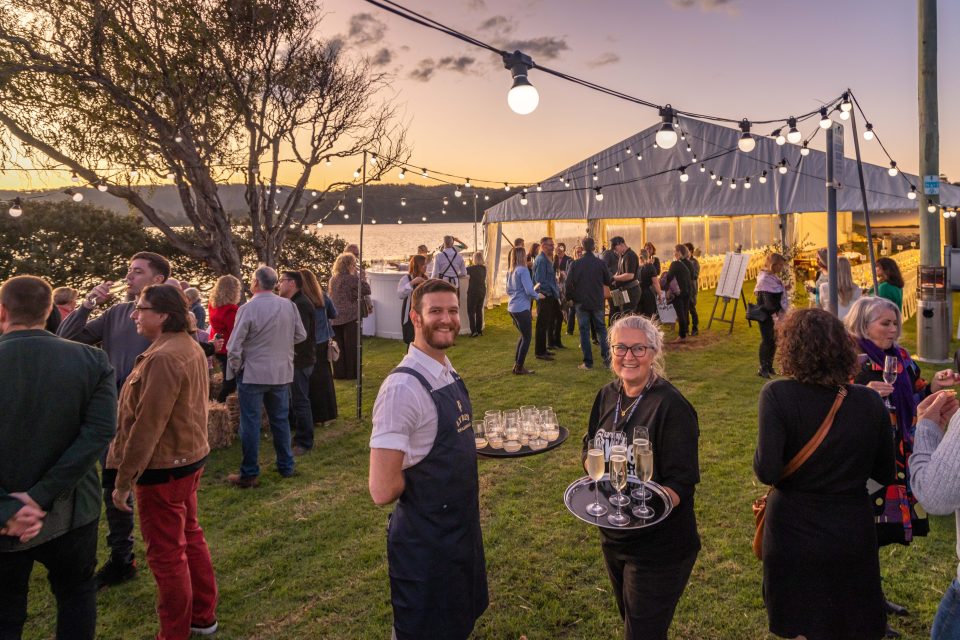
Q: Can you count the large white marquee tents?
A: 1